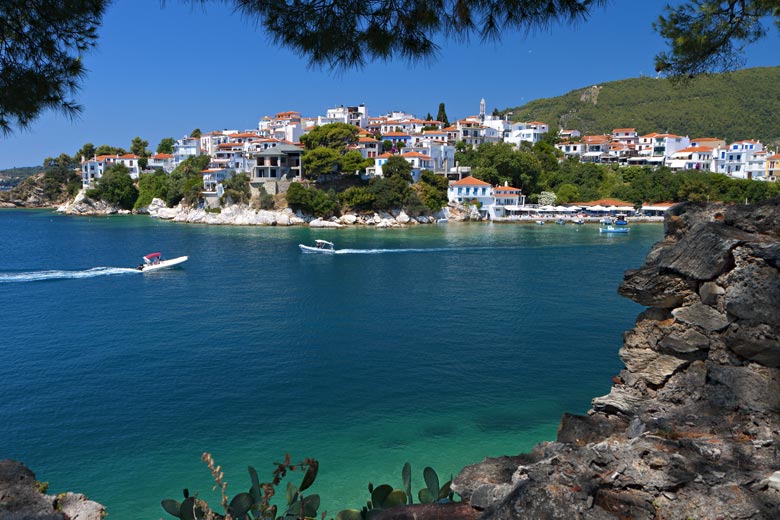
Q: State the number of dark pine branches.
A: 3